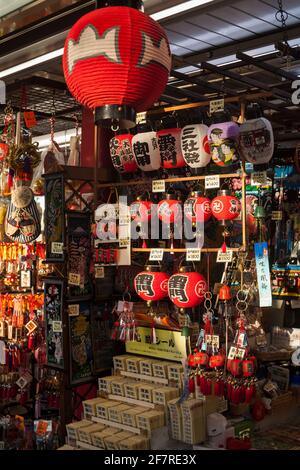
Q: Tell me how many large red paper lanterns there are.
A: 1